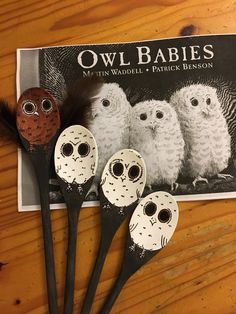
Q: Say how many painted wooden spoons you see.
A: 4